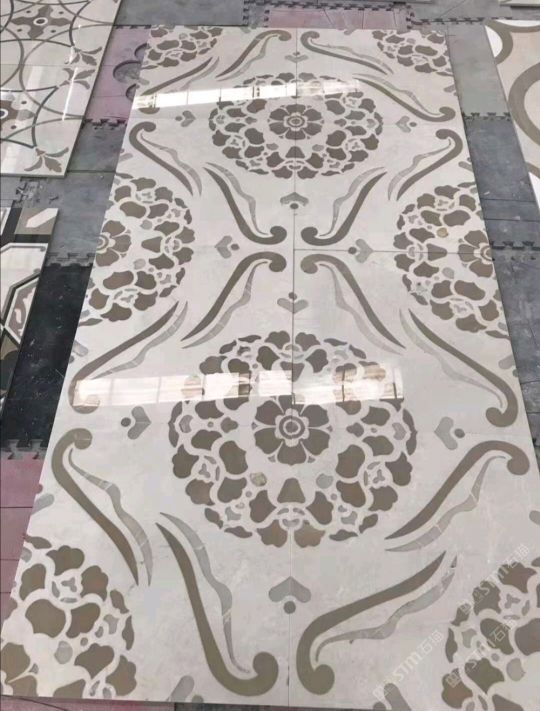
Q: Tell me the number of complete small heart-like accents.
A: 10